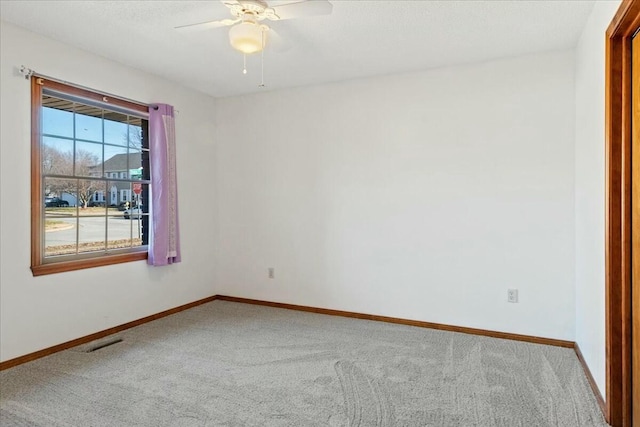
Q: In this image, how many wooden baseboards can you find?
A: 3